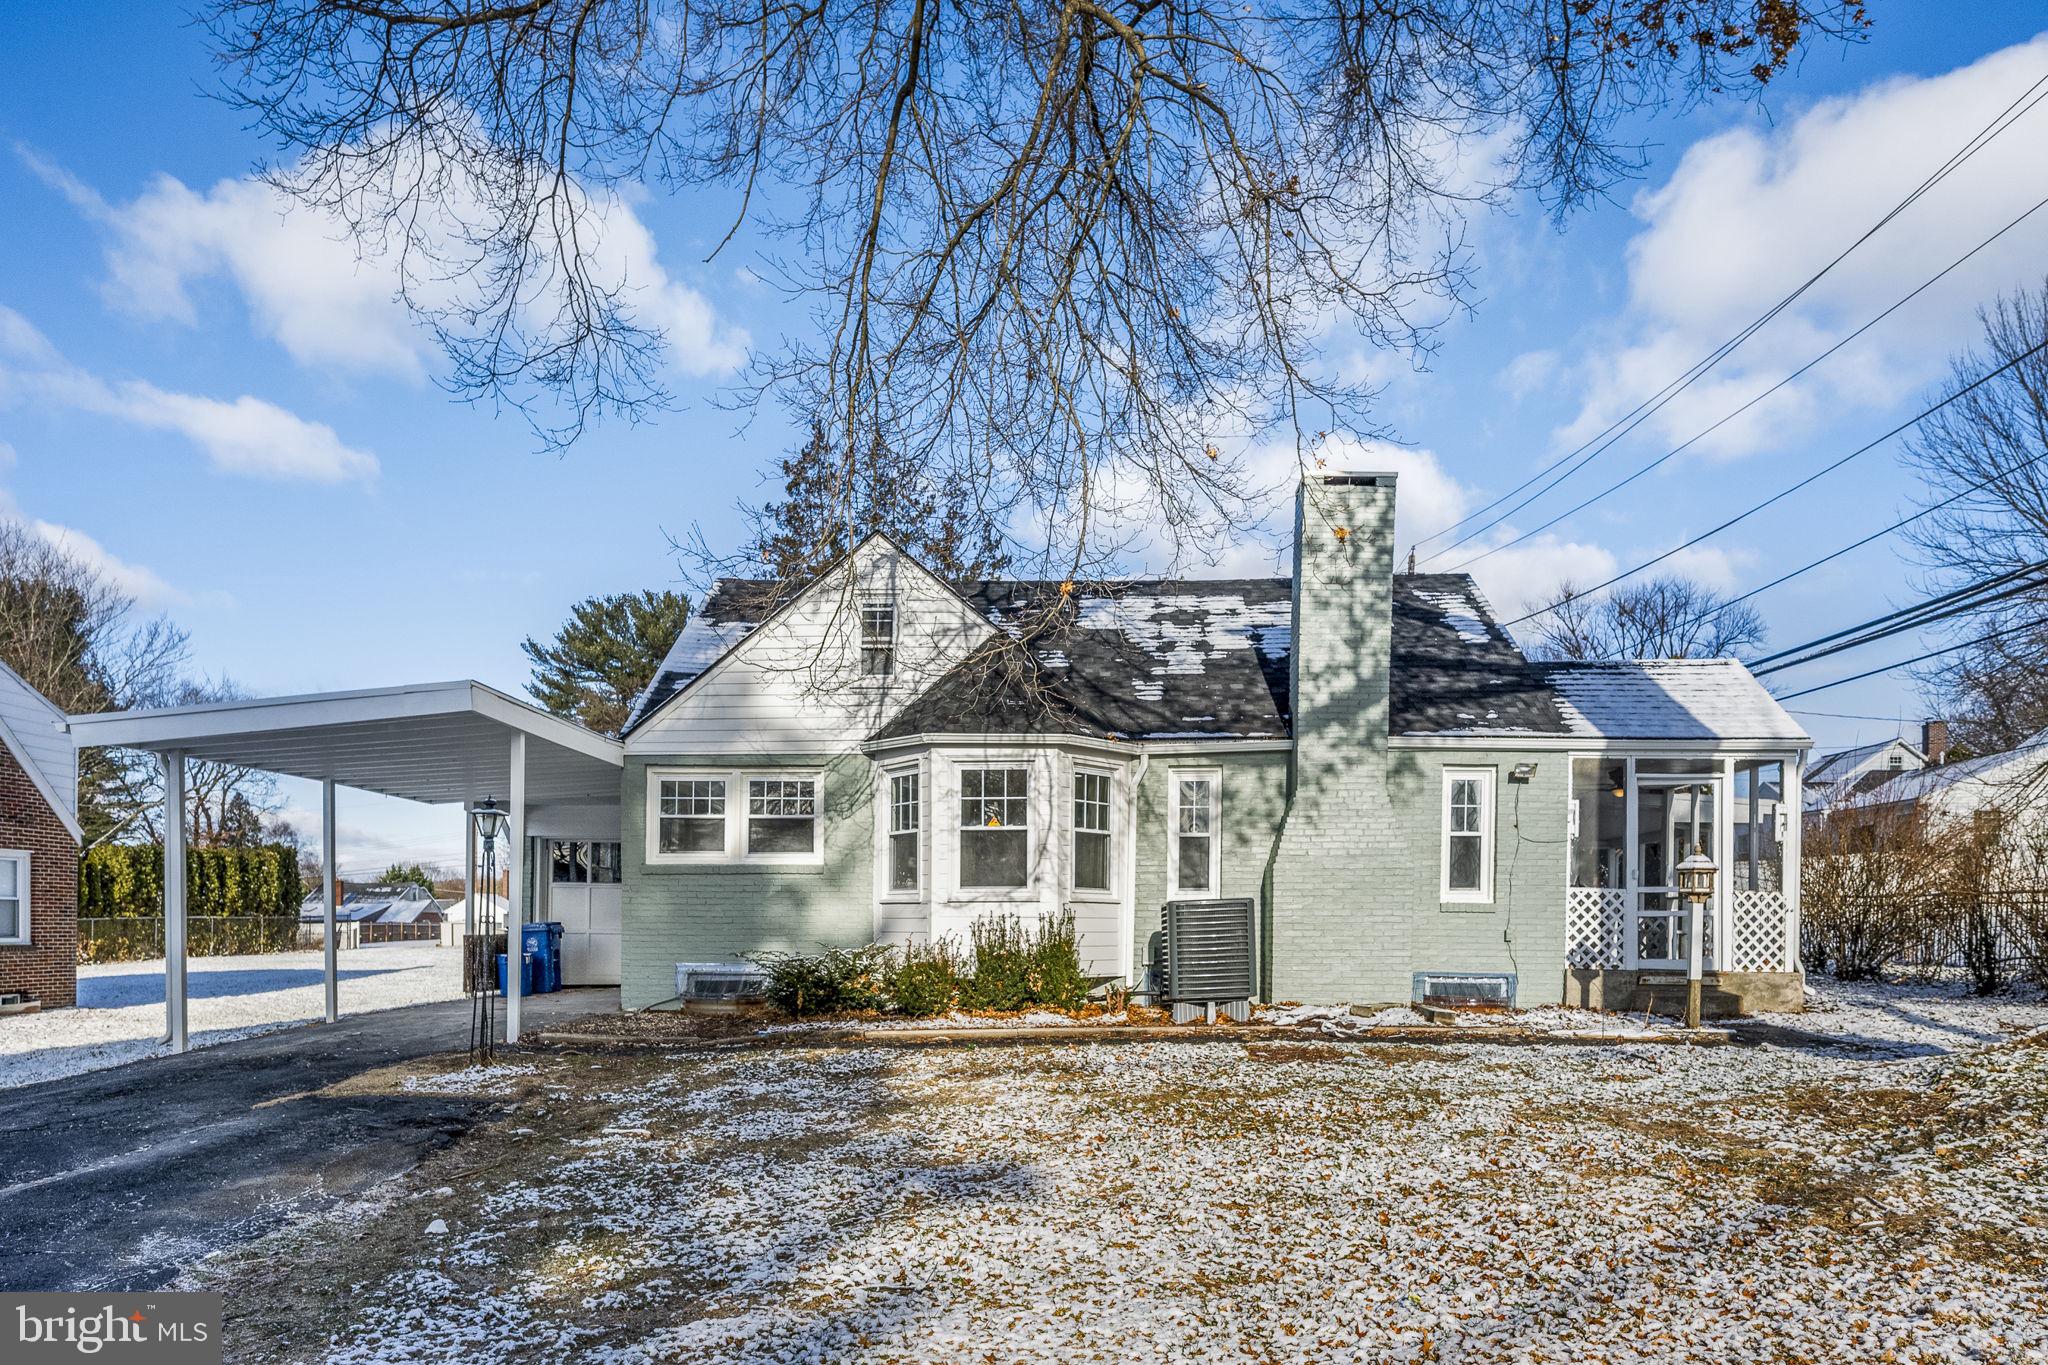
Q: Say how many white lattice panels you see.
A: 2